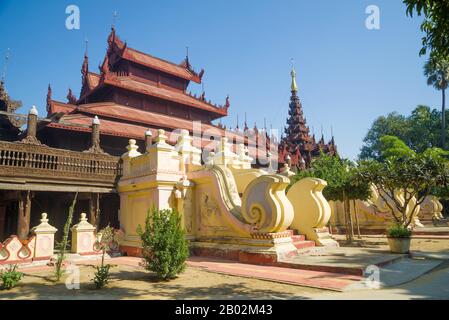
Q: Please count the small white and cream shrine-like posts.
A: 2